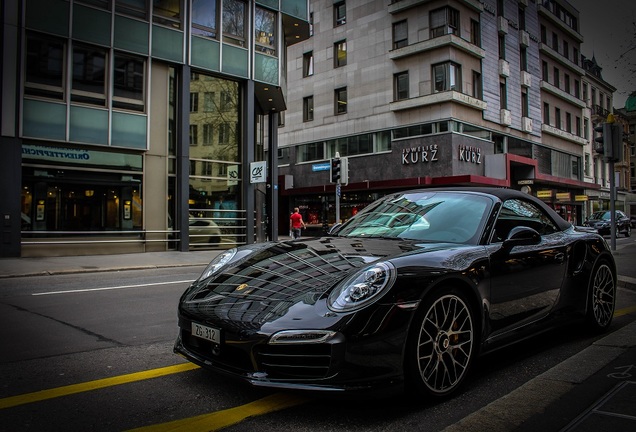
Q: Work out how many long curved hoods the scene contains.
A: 1